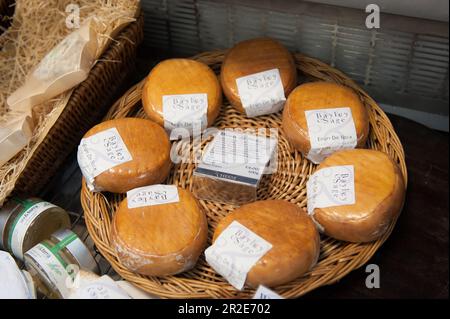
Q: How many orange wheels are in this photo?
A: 7